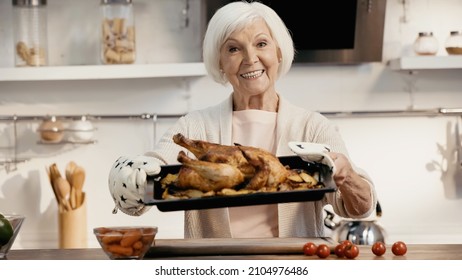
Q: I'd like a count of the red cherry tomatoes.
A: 7